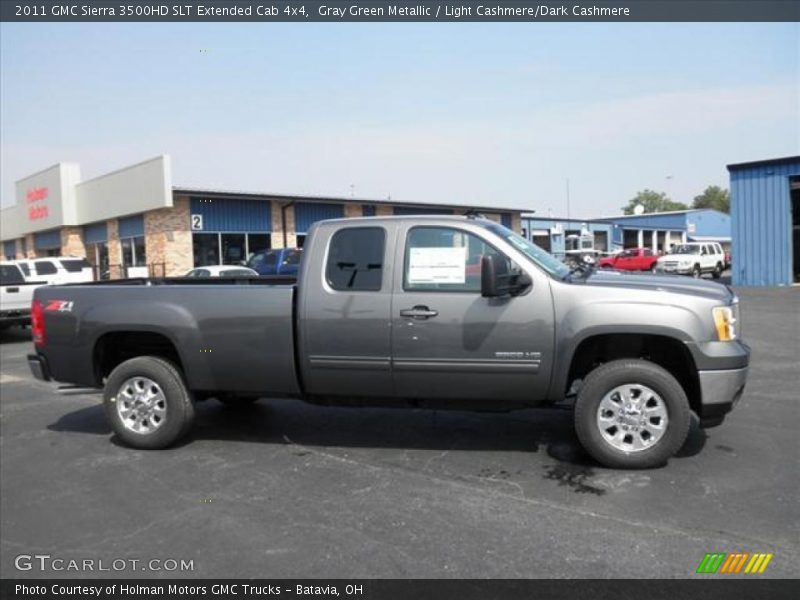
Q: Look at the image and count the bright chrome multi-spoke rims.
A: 2